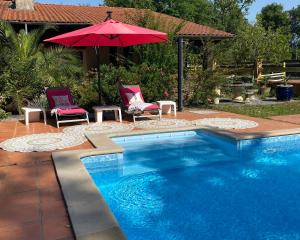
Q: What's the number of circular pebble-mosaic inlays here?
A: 4